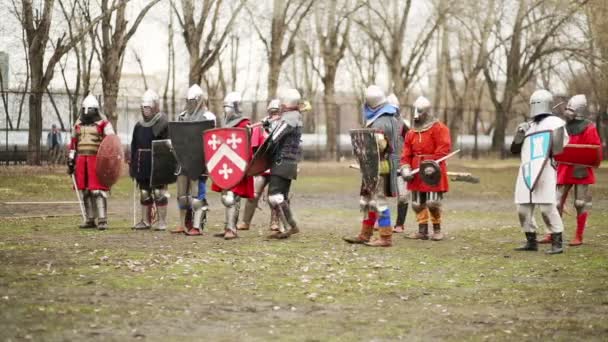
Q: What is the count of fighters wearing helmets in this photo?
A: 11